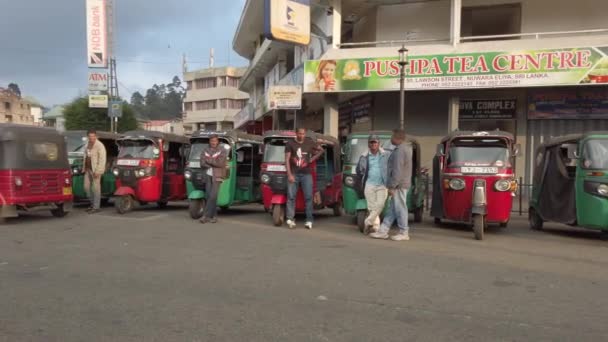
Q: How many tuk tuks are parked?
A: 8